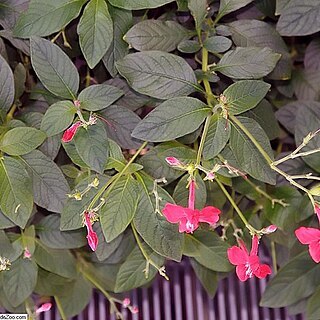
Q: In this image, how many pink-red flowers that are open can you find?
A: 3